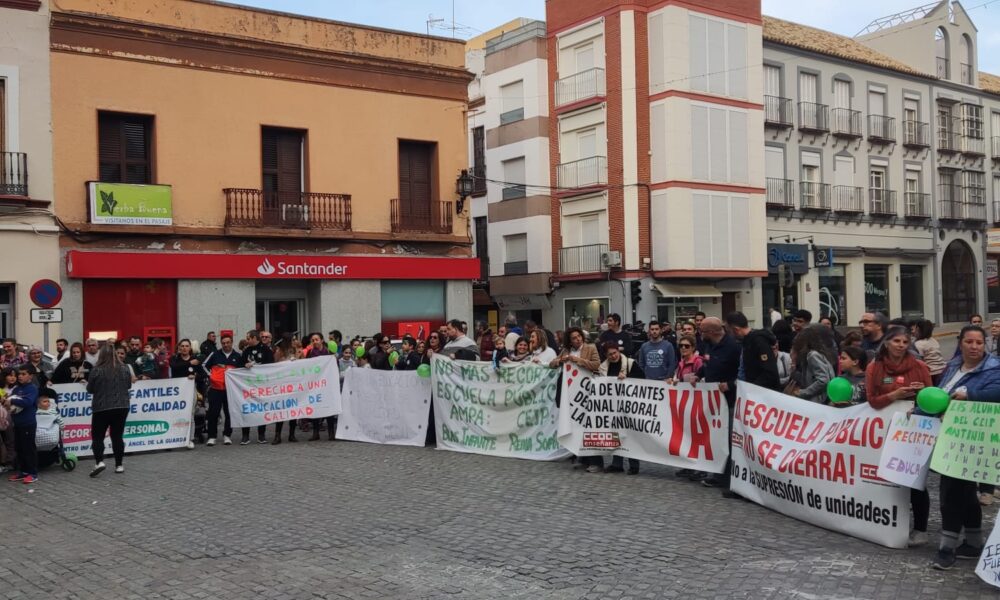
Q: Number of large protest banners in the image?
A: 6